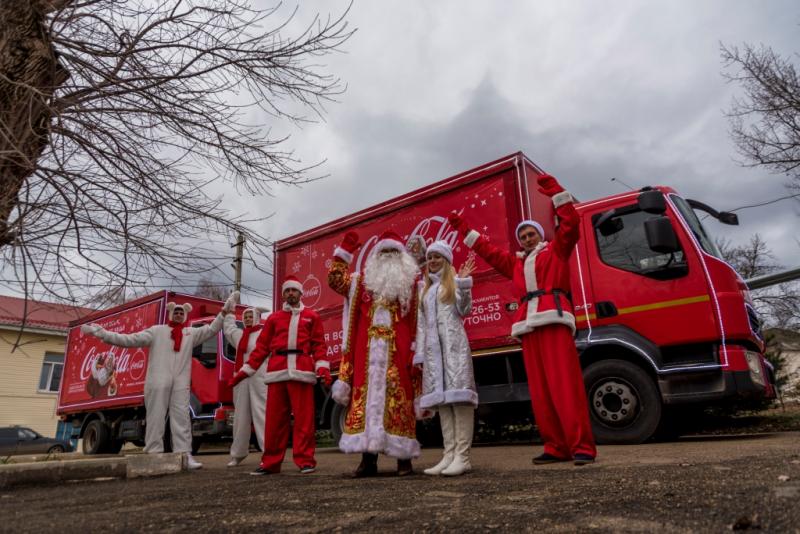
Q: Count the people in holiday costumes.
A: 6